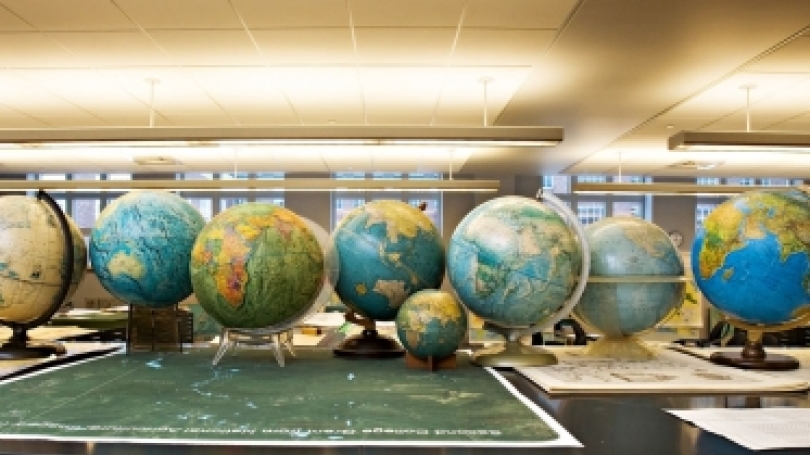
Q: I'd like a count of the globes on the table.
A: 8